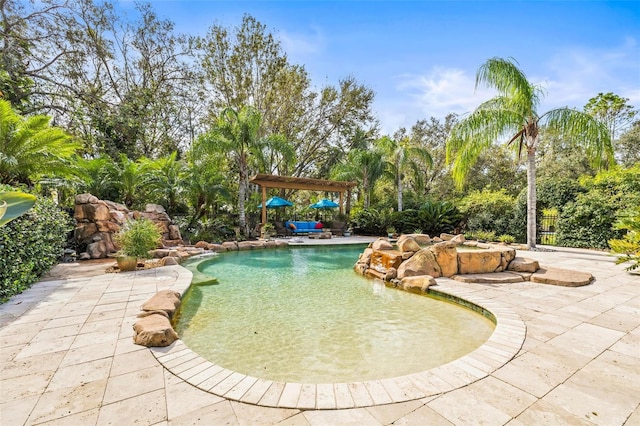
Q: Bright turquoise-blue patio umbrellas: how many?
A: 2